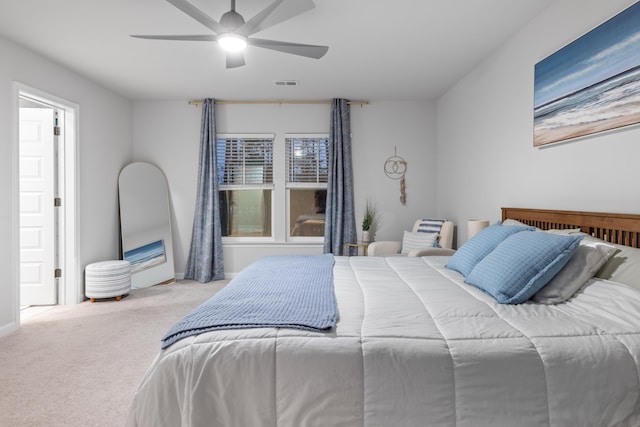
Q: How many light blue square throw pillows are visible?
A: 2